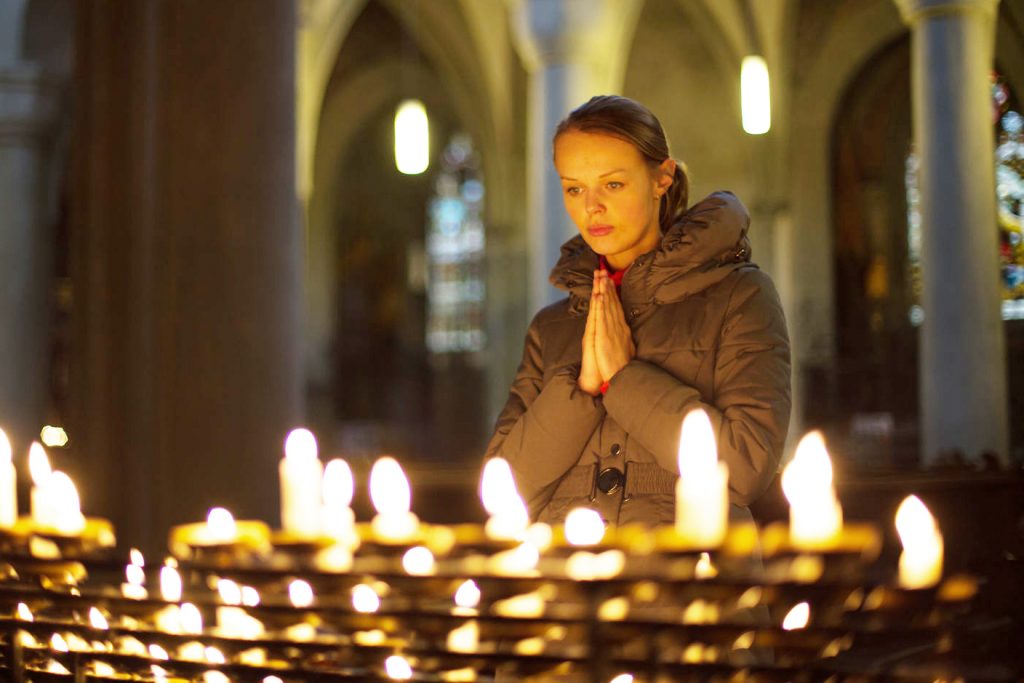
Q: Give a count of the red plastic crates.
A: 0